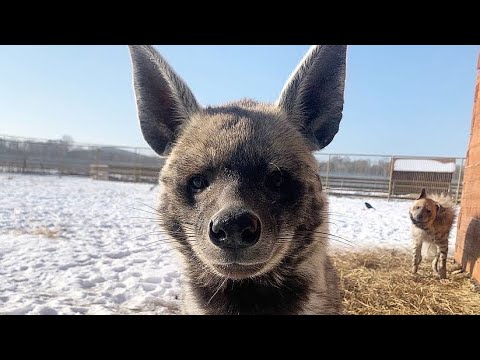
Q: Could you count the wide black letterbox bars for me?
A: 2